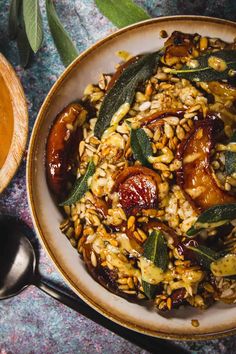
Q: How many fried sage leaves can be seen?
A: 8